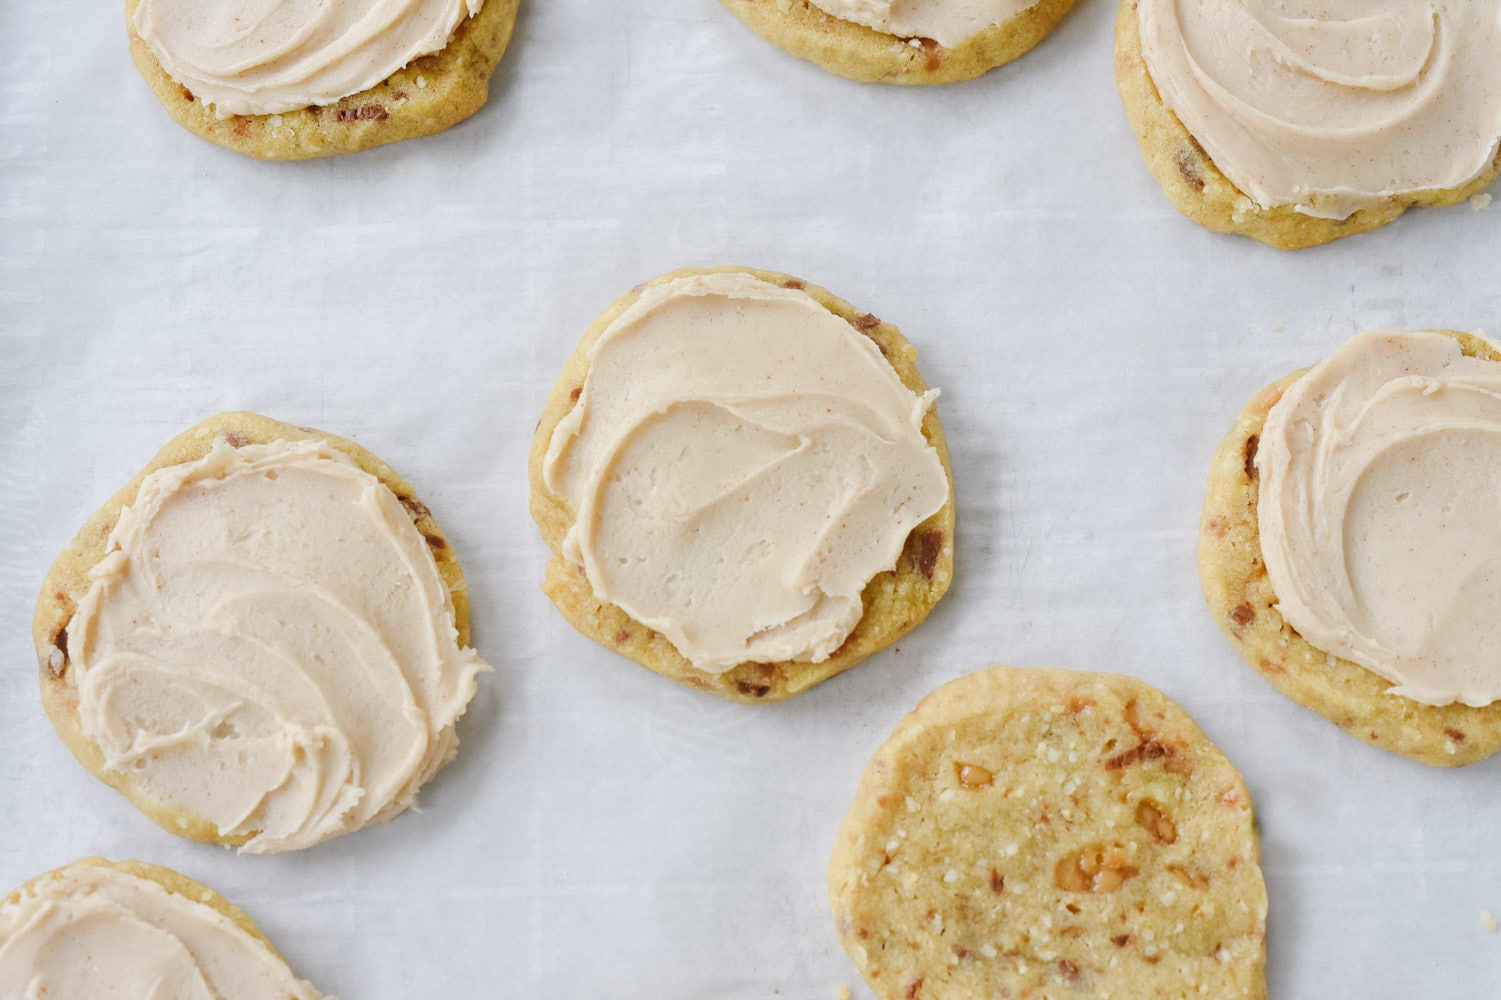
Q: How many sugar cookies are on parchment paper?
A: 8